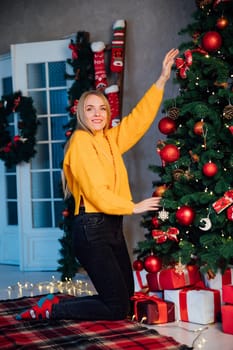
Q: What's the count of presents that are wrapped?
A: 7